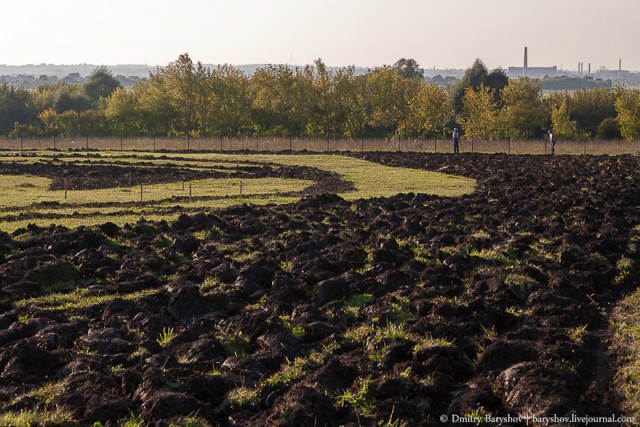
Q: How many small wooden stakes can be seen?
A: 6